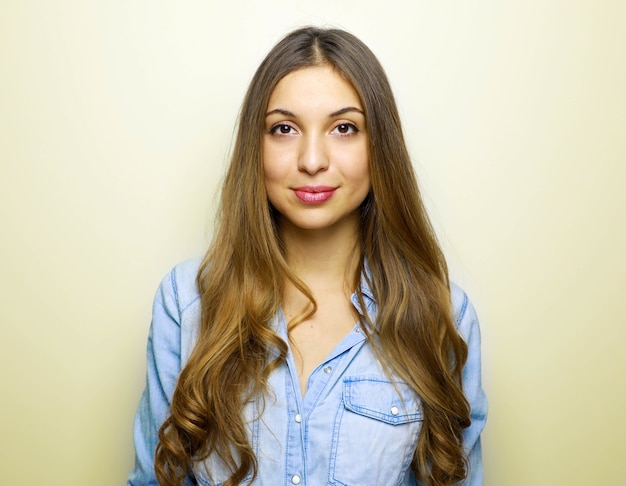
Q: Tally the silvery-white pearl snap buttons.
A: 3